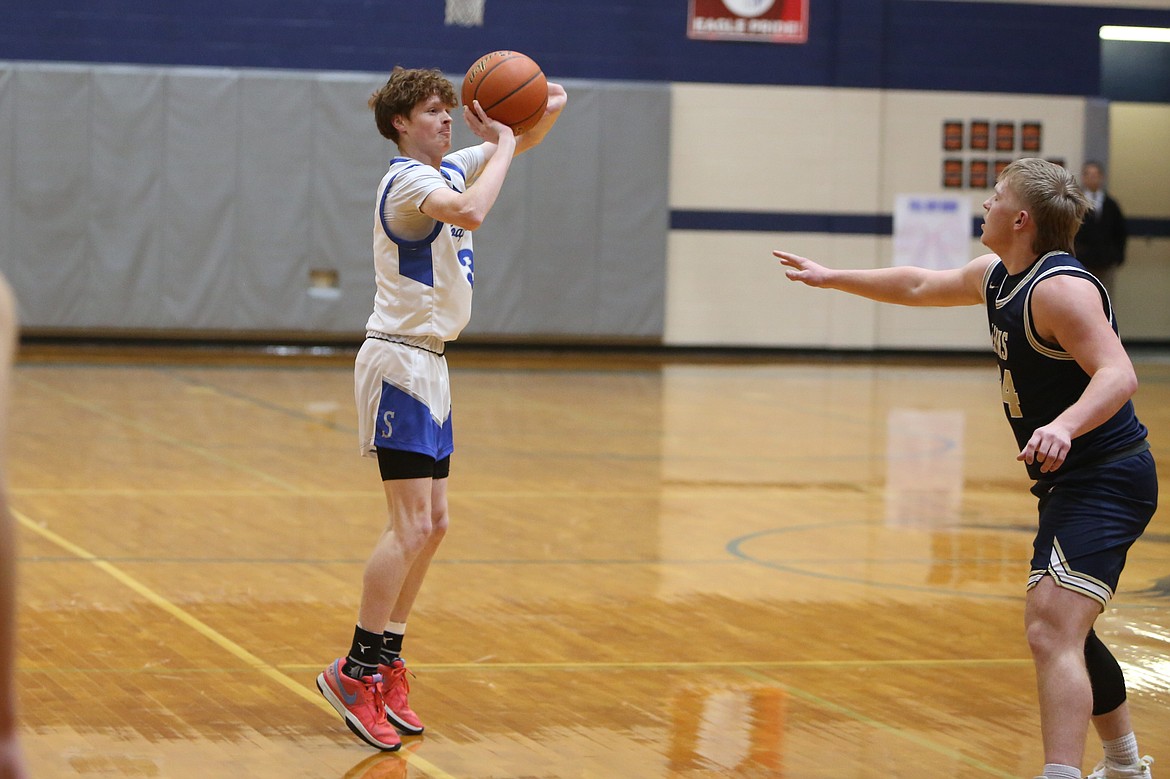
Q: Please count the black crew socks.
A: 2